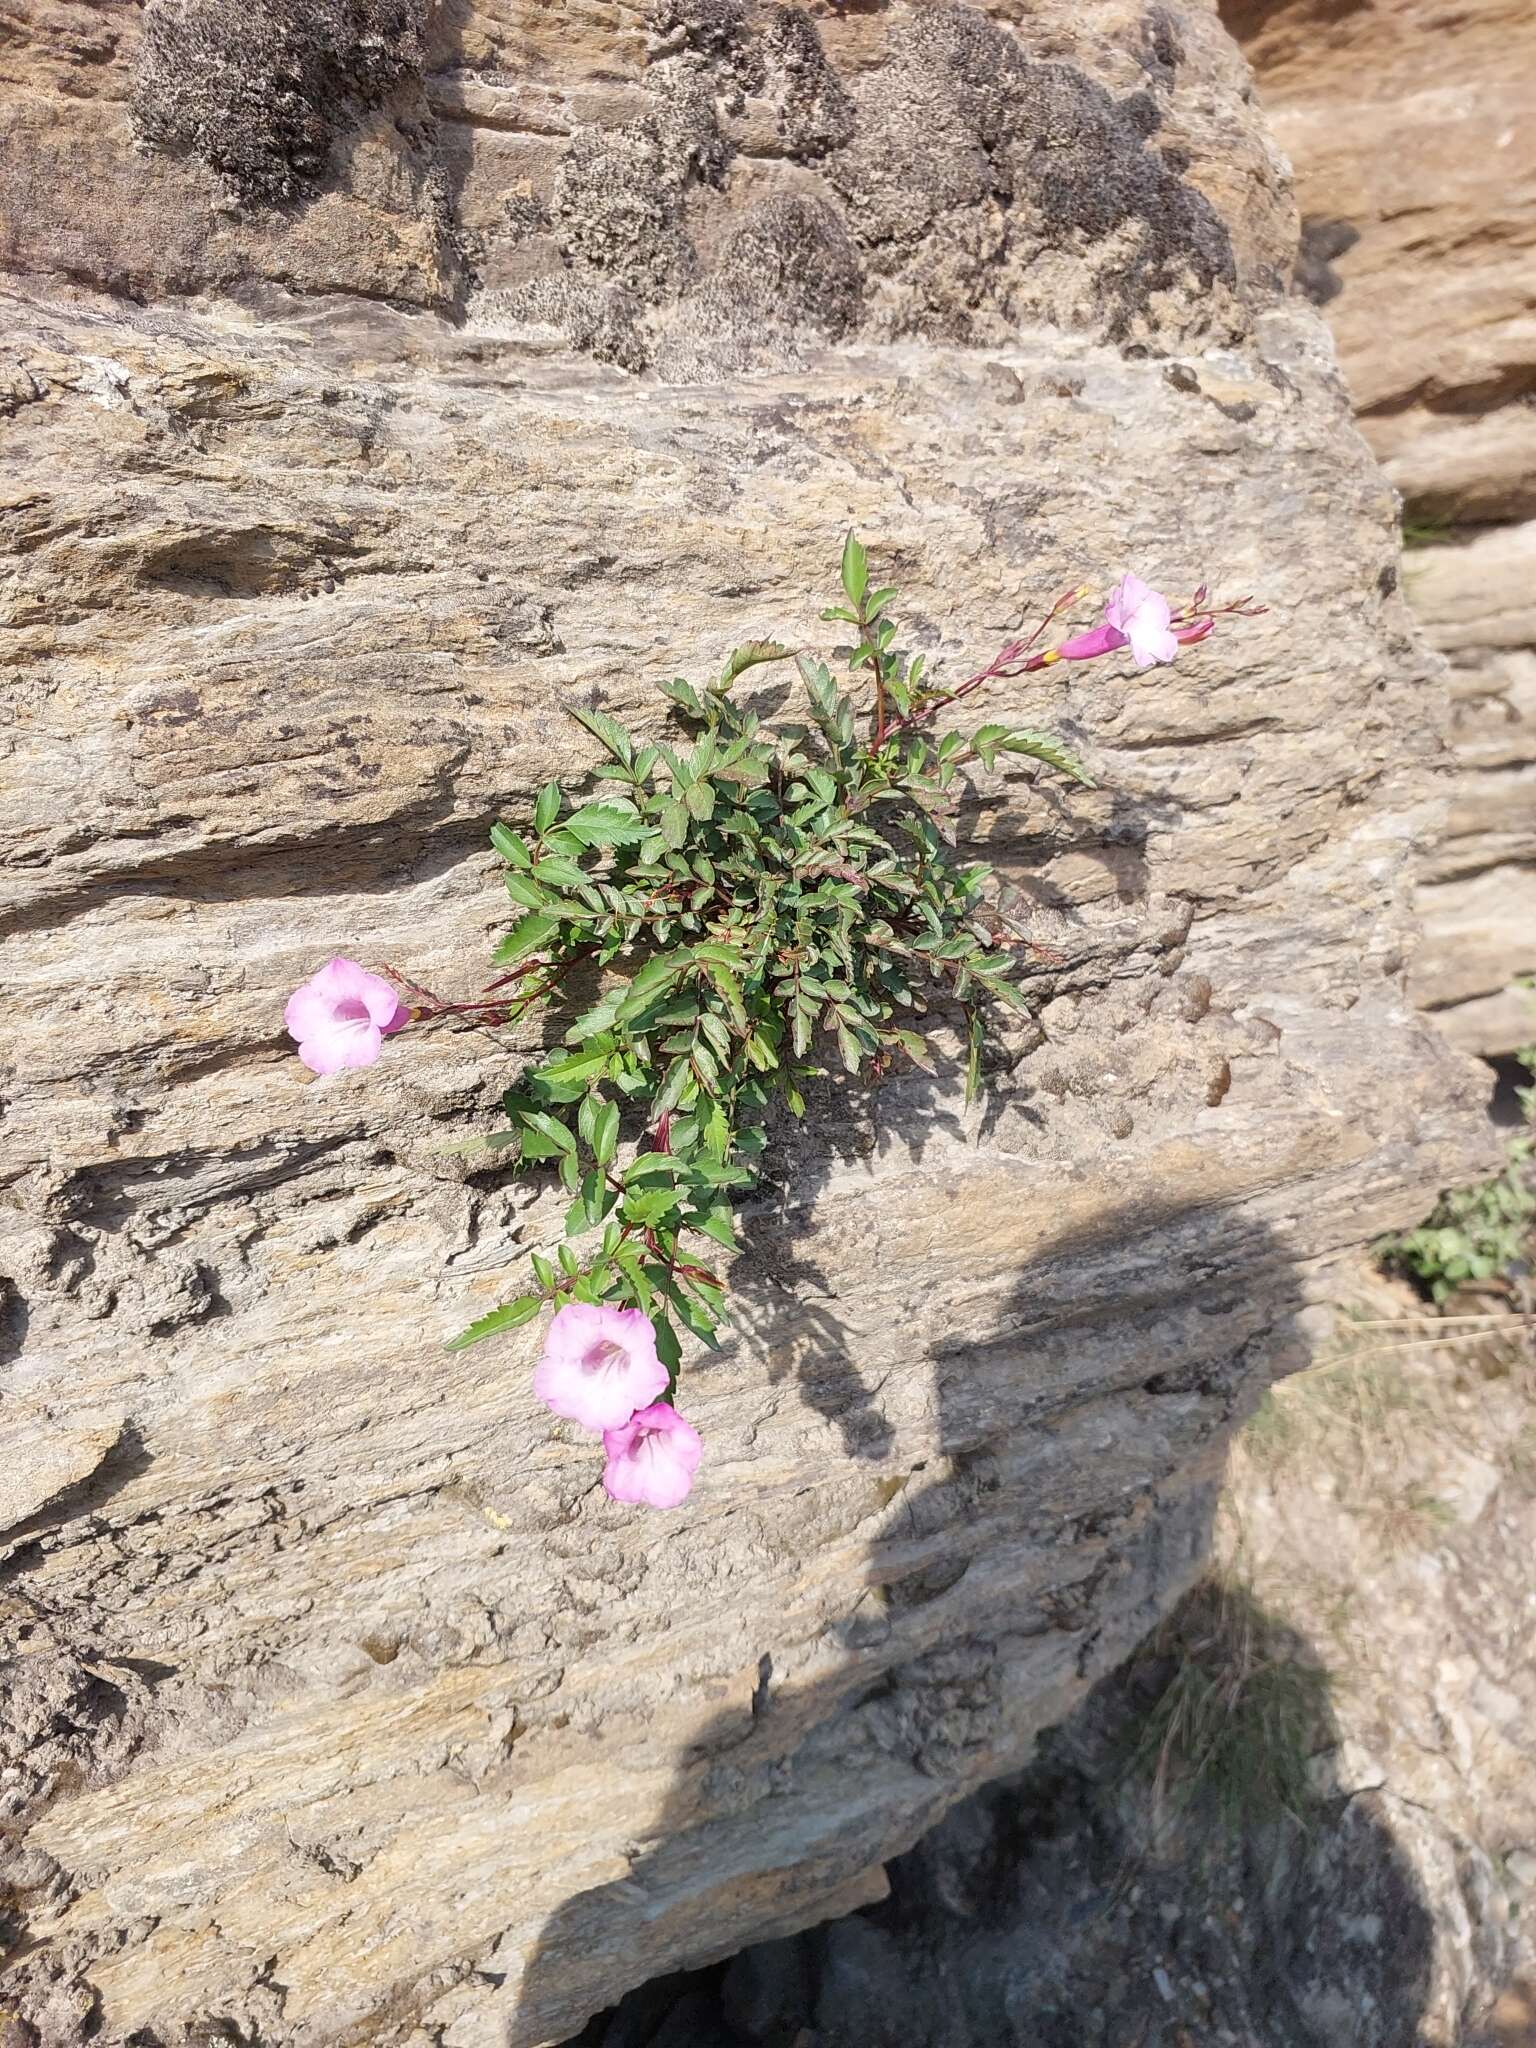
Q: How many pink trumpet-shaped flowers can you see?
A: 4